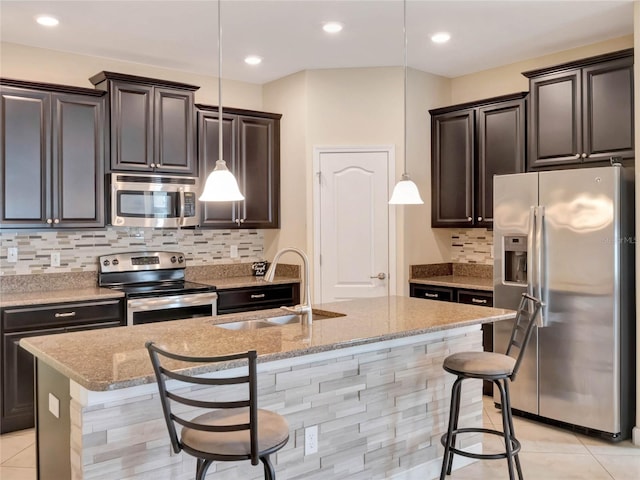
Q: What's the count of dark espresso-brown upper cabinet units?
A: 5